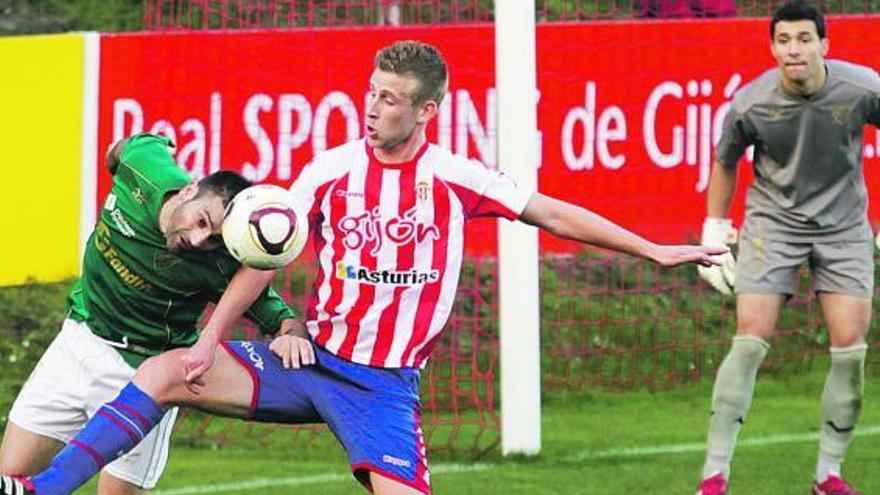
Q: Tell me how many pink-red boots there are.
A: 2